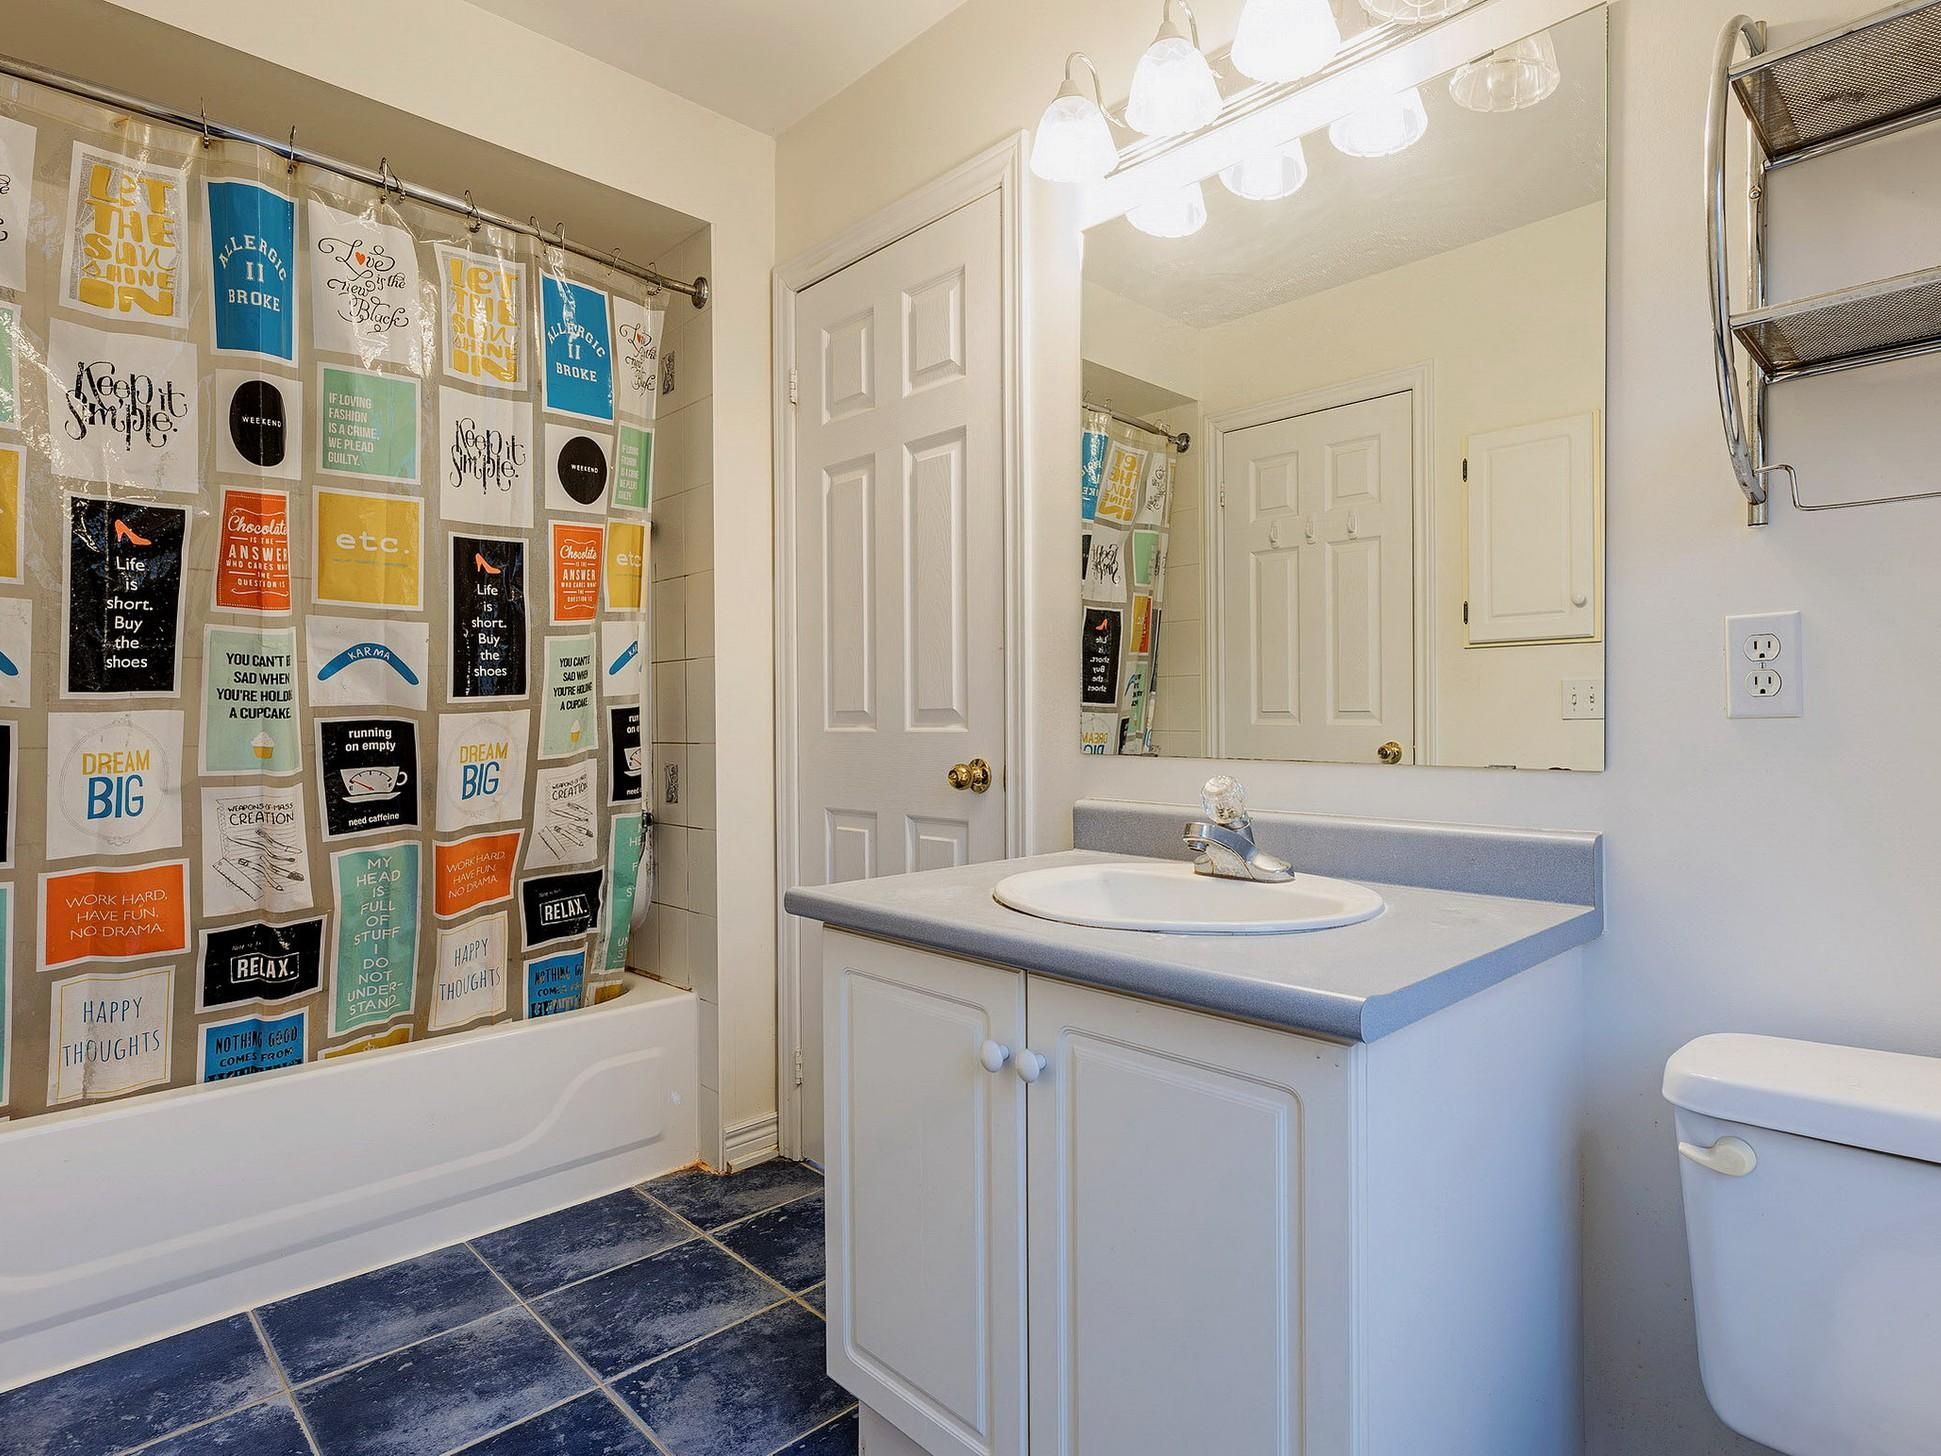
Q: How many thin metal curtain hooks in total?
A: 9